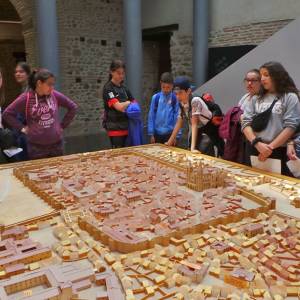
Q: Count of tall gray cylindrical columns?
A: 3